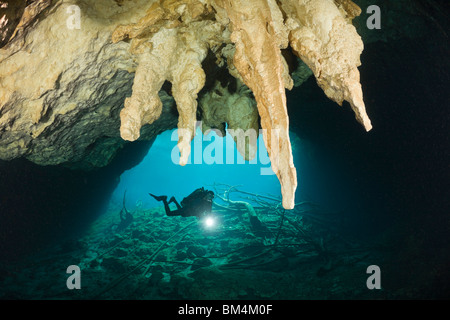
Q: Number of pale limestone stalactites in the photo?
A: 4